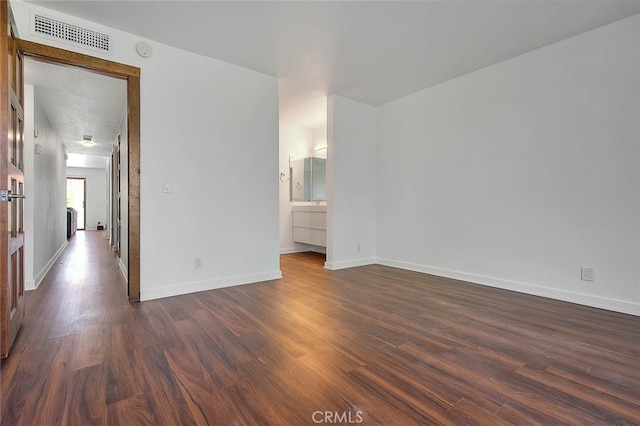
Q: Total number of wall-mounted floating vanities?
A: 1